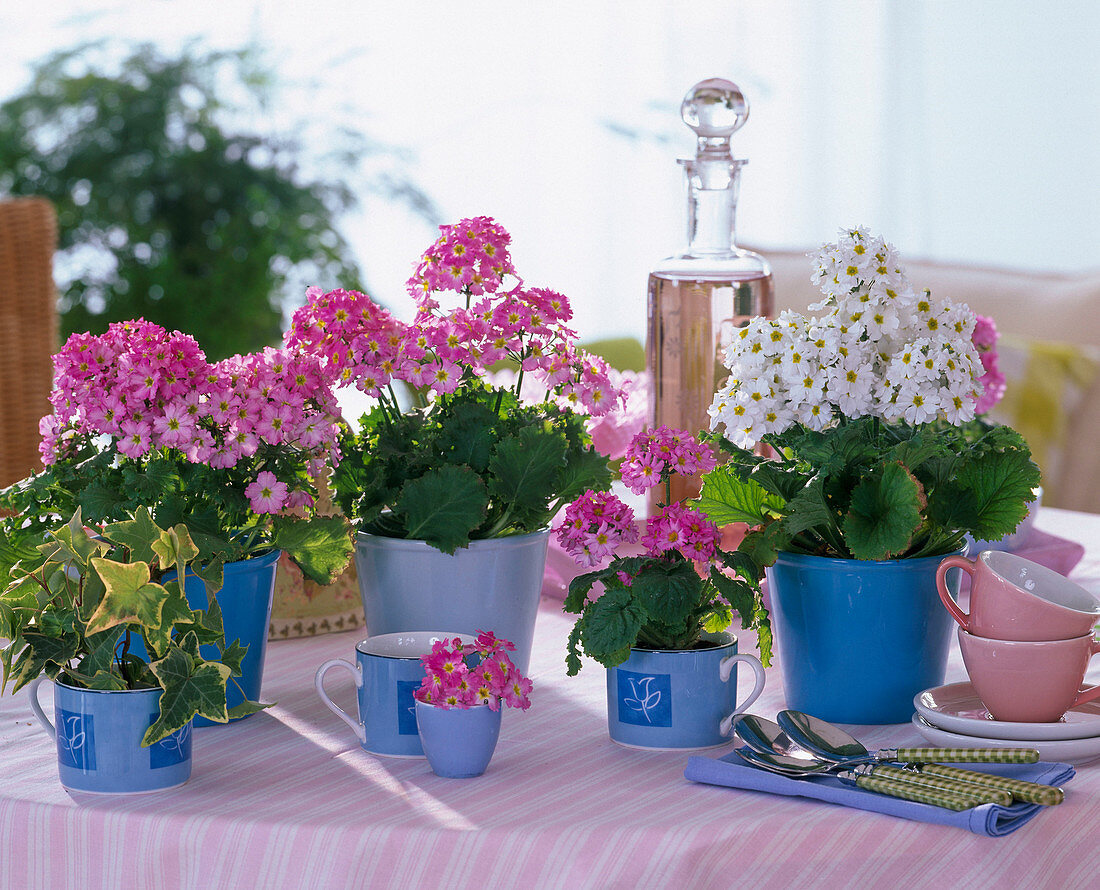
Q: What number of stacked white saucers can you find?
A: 2